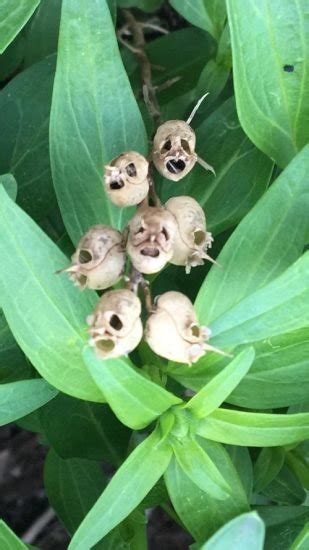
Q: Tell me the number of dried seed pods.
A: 7